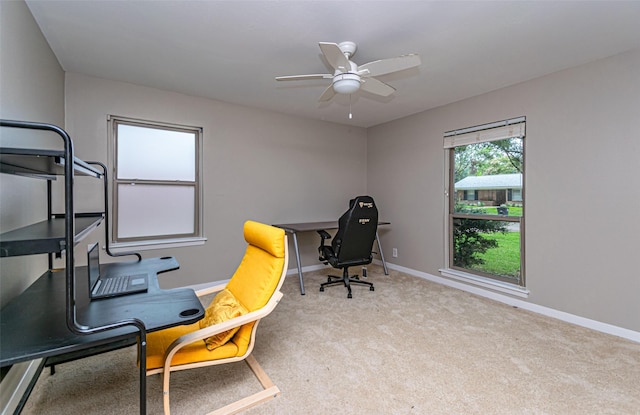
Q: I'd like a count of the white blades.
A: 5